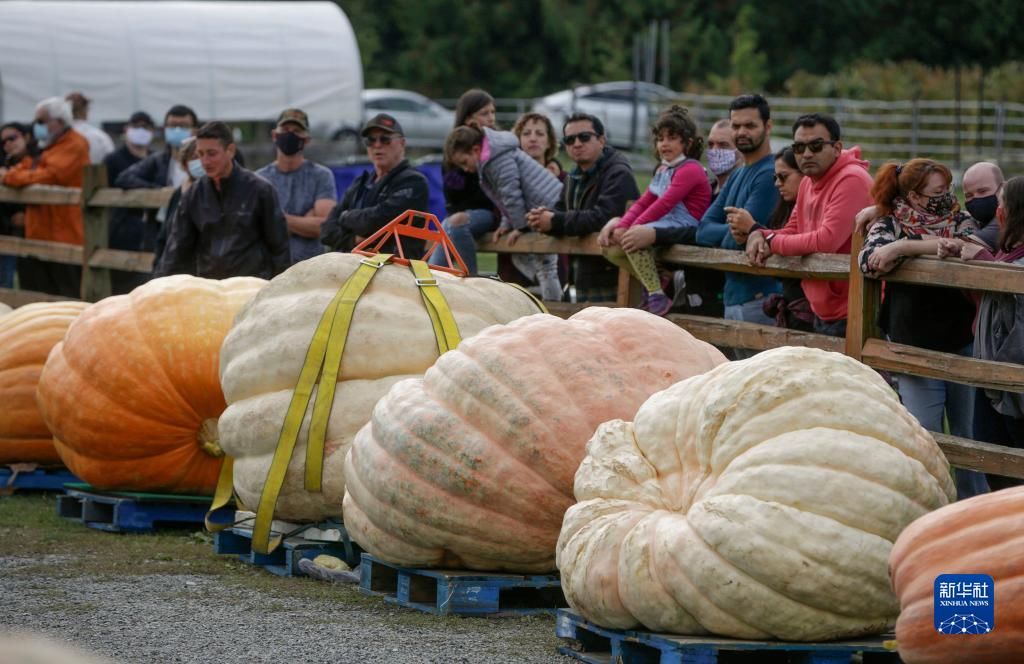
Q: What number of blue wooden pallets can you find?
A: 5